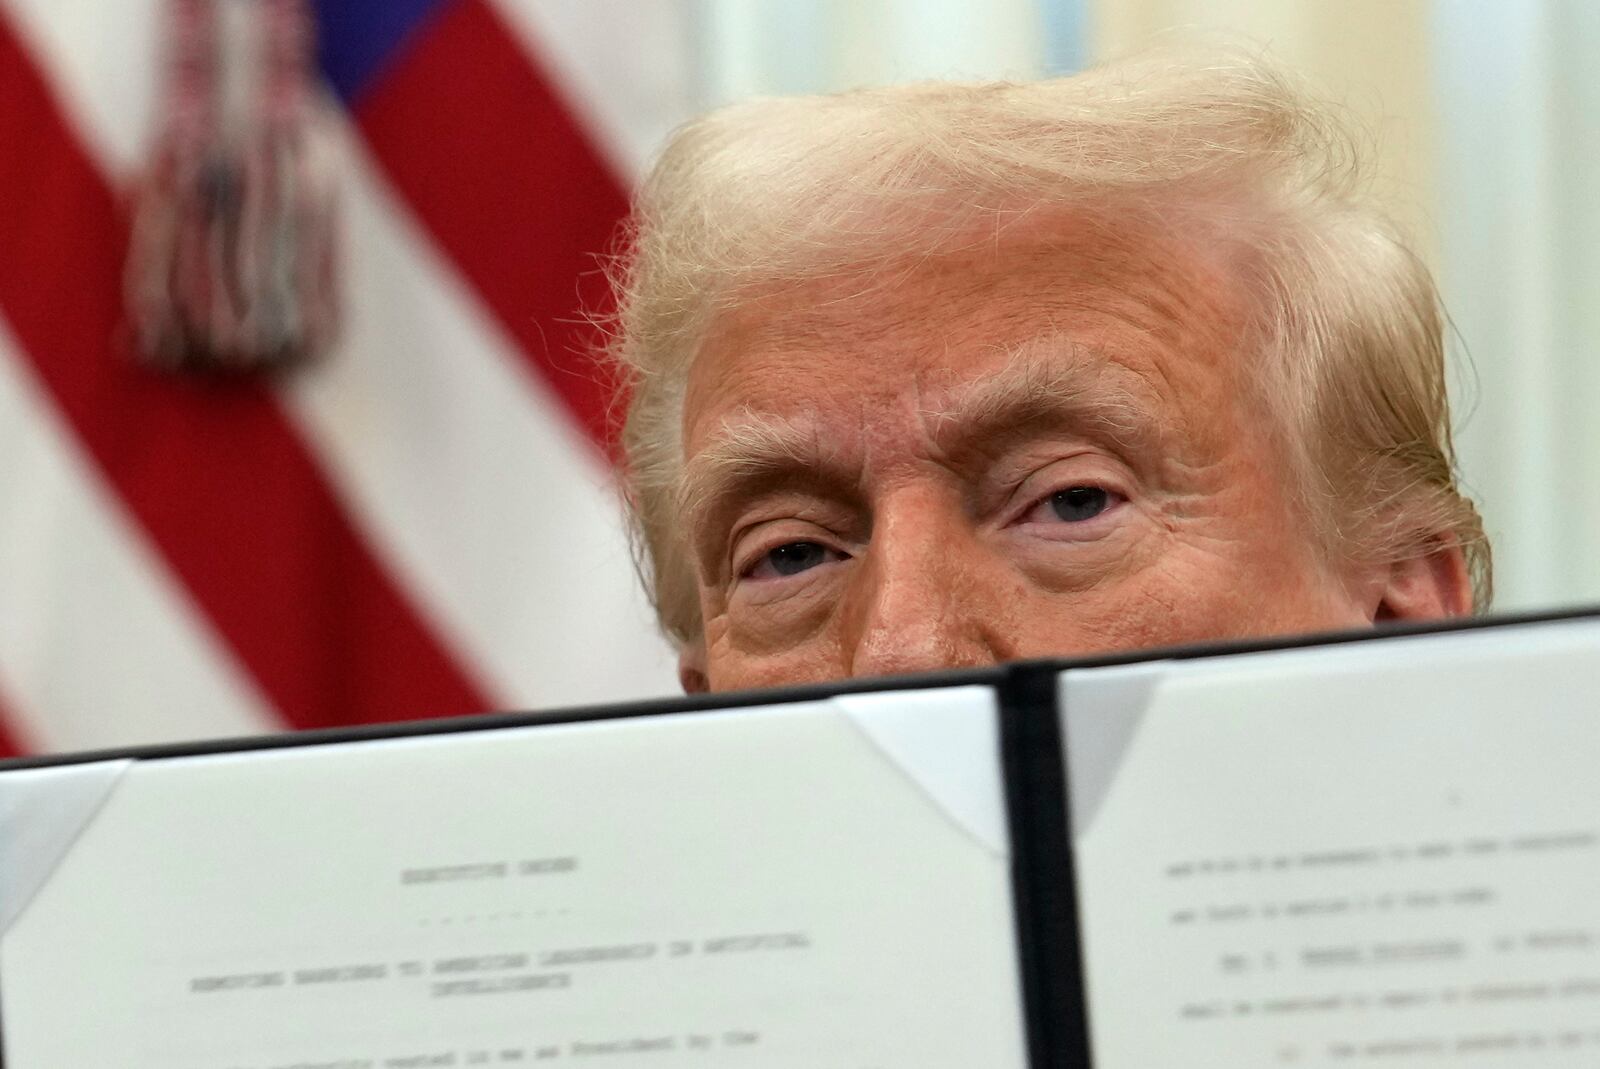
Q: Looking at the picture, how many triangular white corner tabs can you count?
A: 3